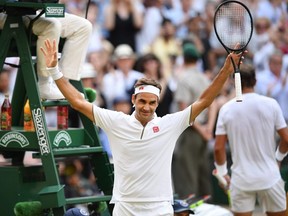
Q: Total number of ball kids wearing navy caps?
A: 2